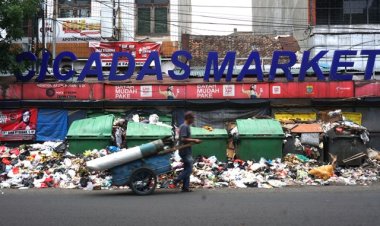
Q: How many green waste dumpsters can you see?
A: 4